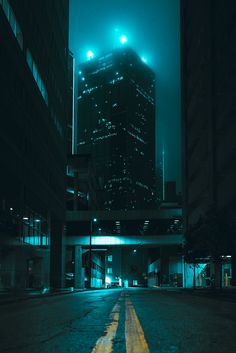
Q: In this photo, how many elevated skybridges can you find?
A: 1